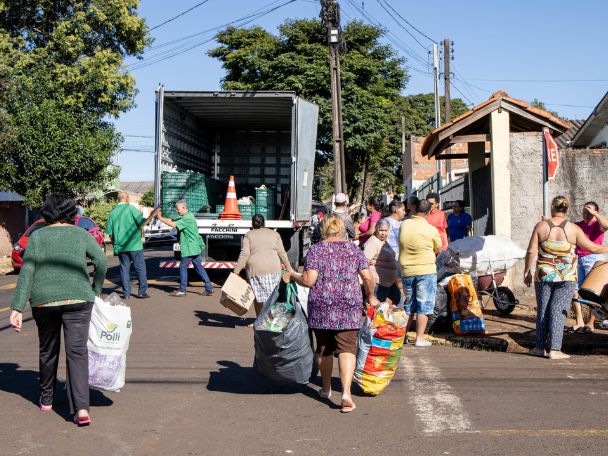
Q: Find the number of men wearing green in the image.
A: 2